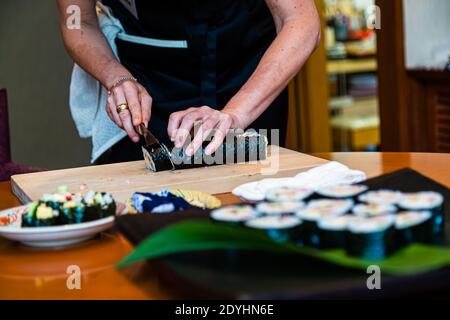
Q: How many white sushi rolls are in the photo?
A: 12